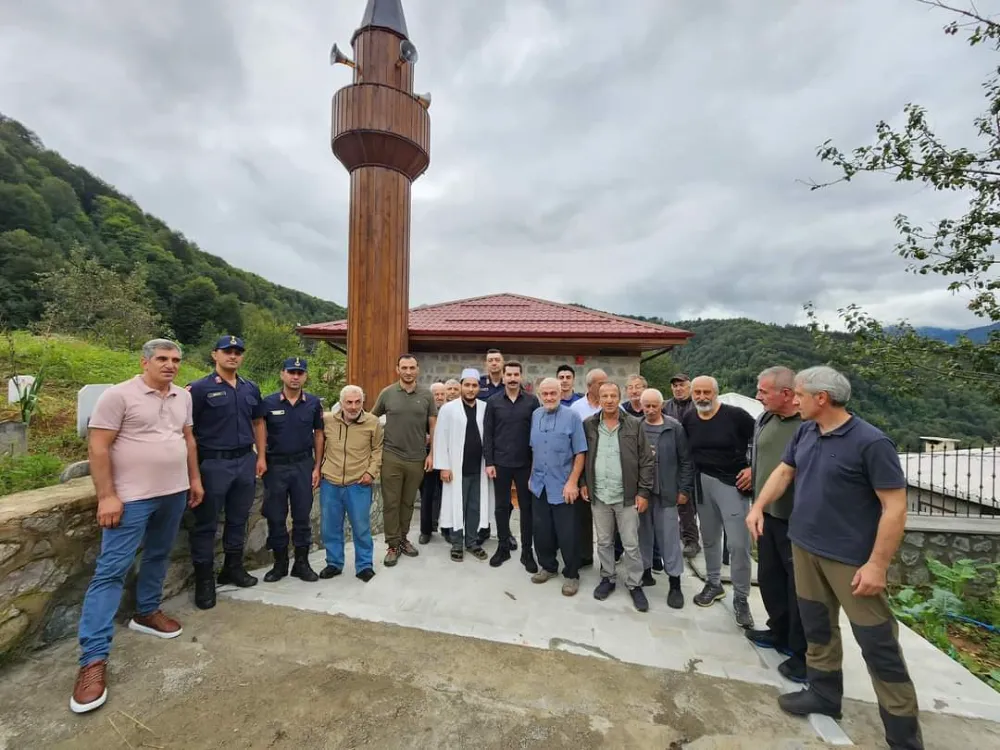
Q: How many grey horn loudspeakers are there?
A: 3